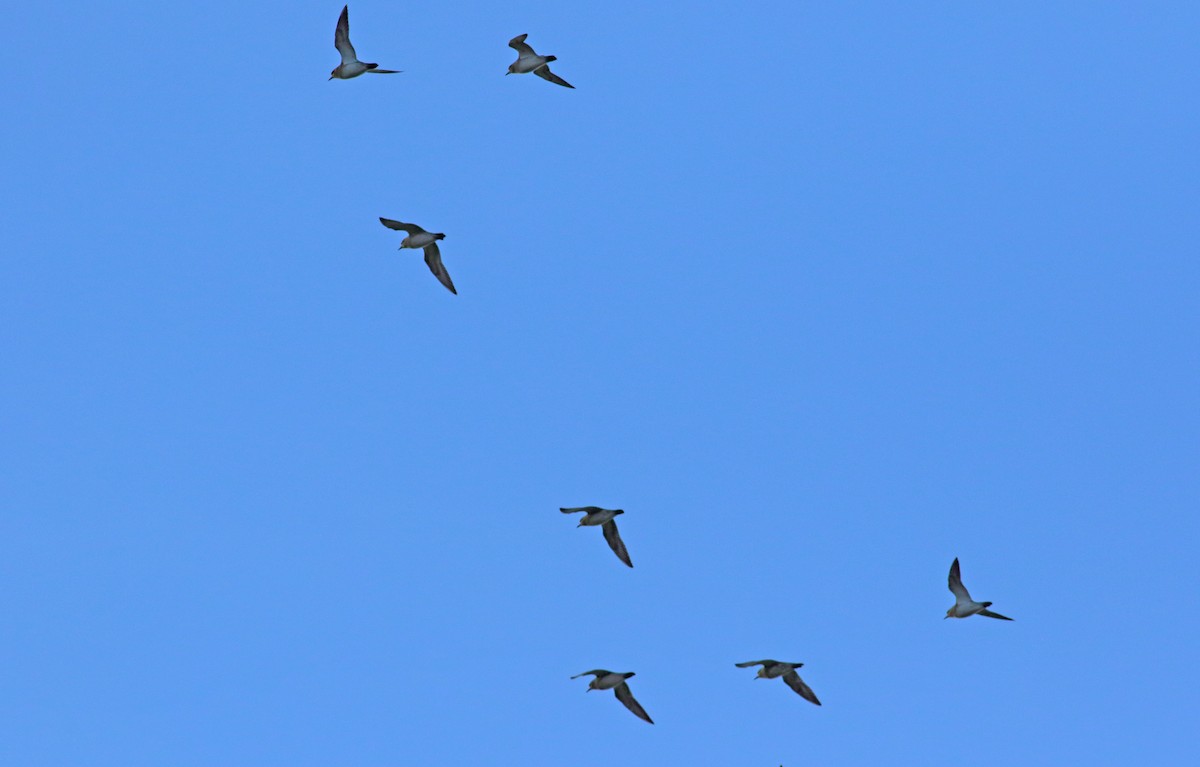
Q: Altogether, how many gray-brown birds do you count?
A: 7